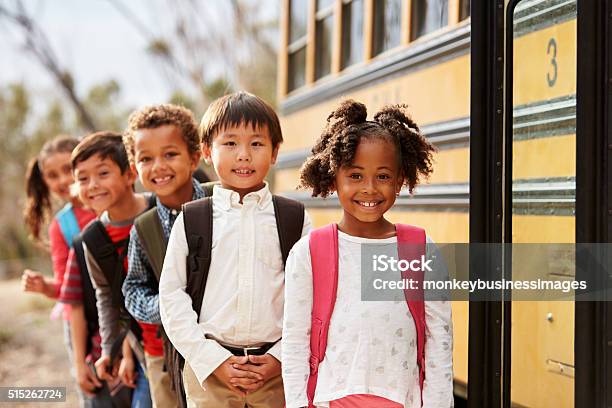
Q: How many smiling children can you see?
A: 5